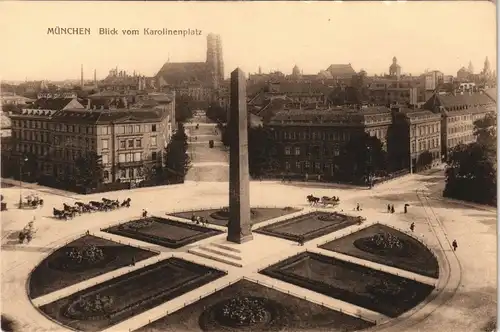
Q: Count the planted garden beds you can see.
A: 8